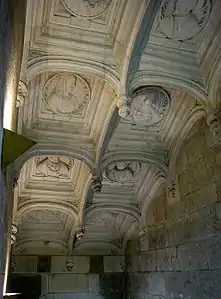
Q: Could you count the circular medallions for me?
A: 6